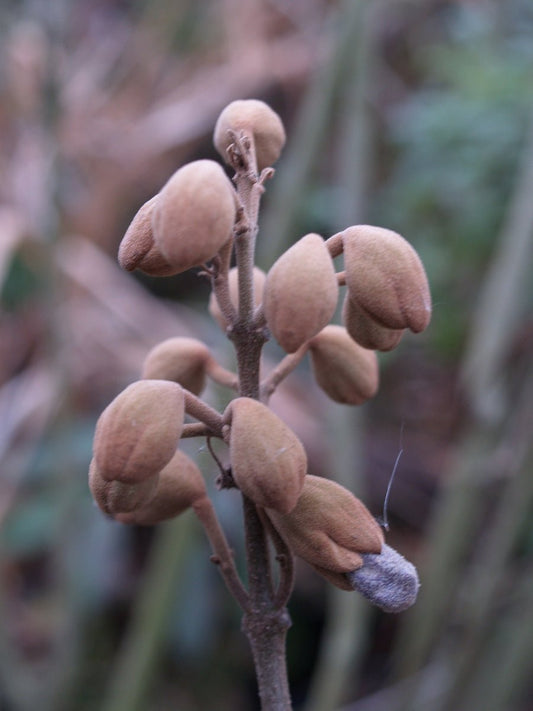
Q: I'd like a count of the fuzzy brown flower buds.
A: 14